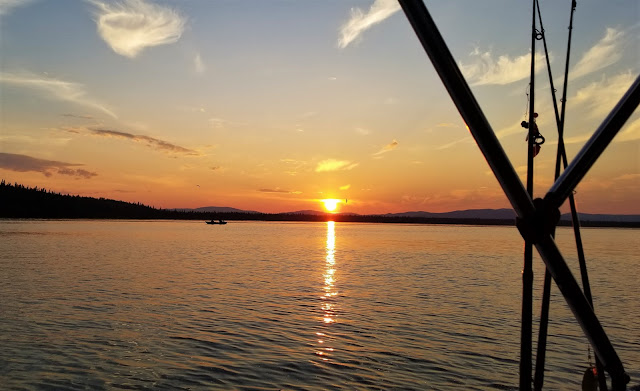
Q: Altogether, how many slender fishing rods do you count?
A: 3